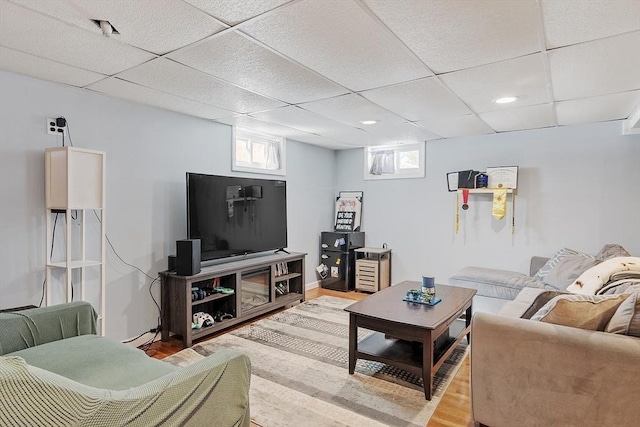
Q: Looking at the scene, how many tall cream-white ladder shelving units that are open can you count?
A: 1